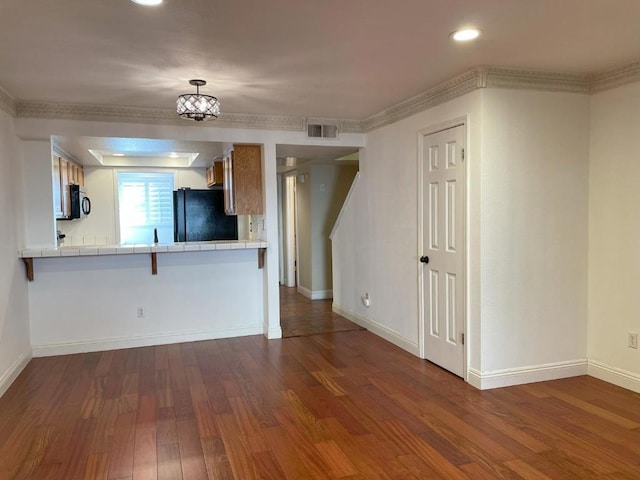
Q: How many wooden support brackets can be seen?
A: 3